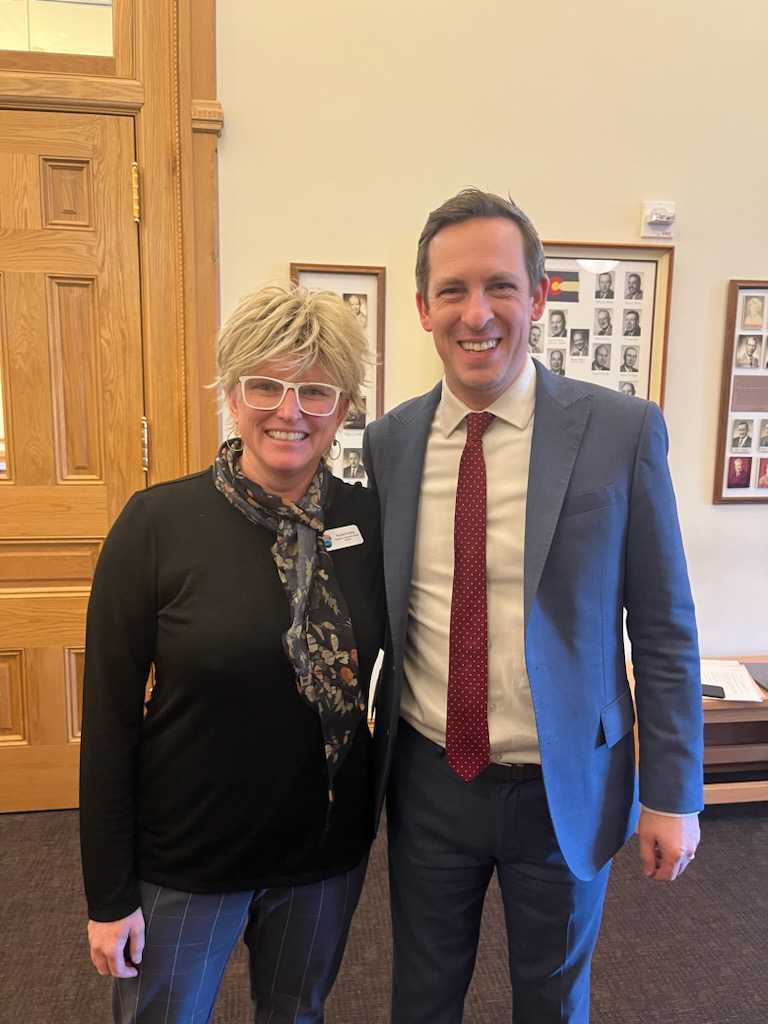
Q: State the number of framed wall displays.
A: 3